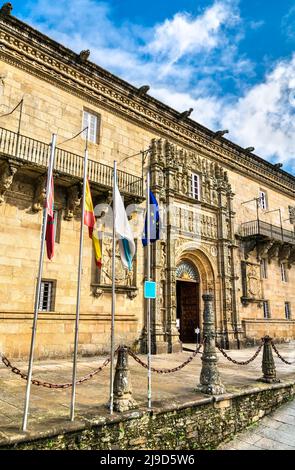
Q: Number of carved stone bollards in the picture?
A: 3